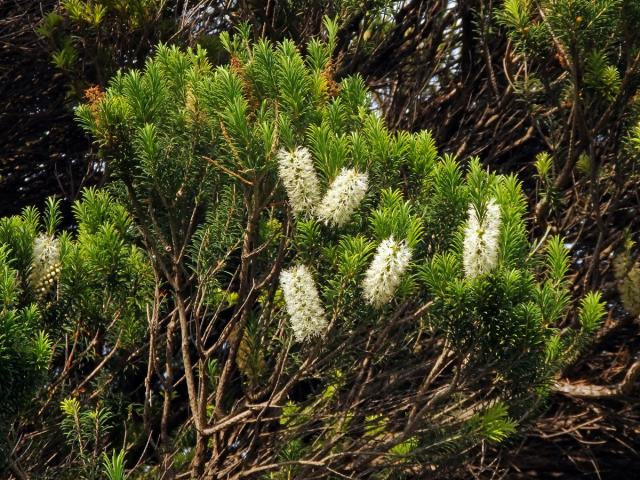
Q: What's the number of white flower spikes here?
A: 6